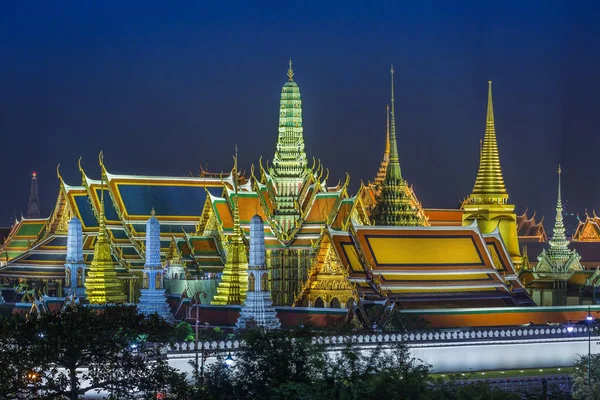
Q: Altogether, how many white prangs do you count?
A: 3